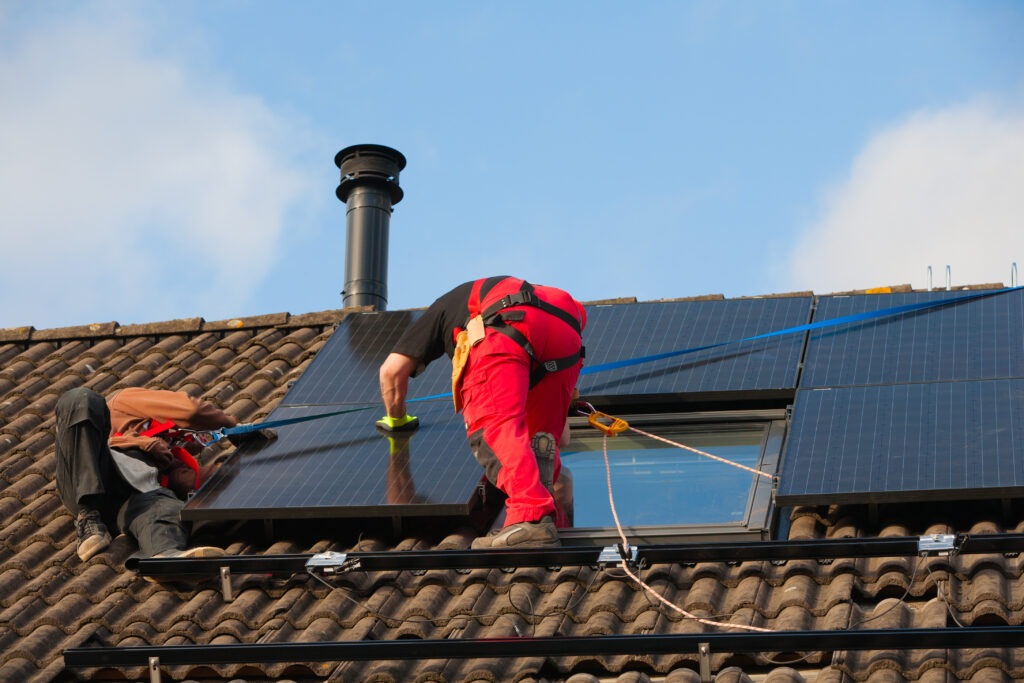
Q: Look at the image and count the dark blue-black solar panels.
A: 5